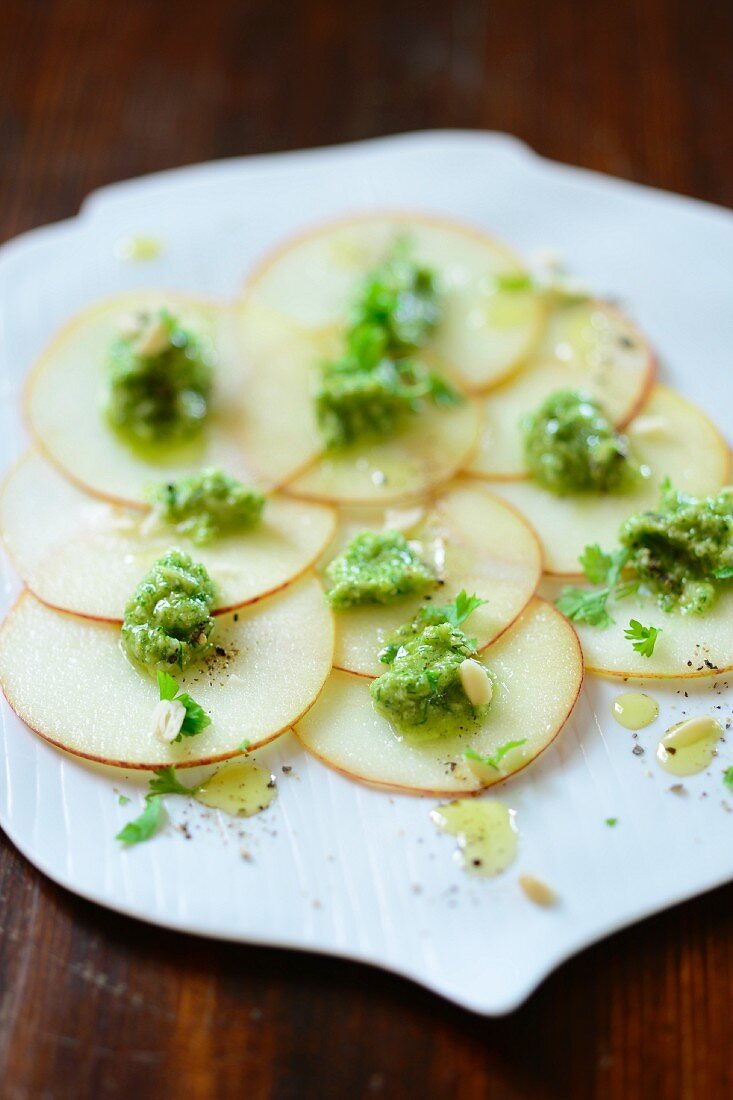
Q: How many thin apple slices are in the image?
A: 10